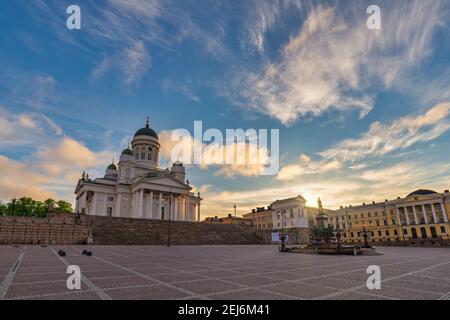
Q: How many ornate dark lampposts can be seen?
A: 3